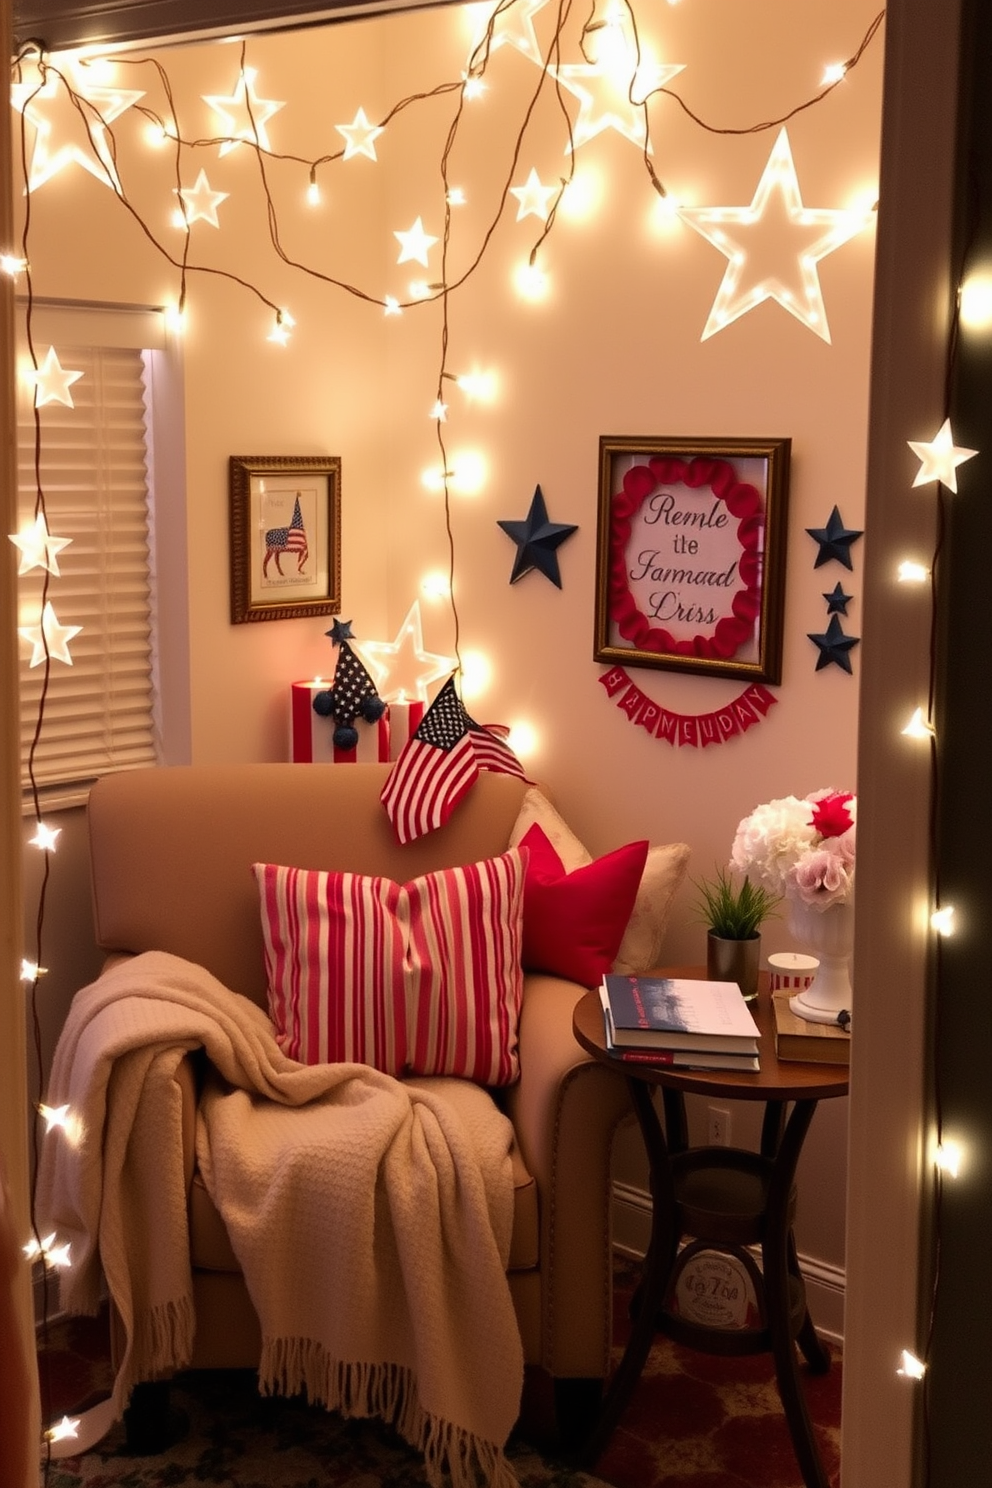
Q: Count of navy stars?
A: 5